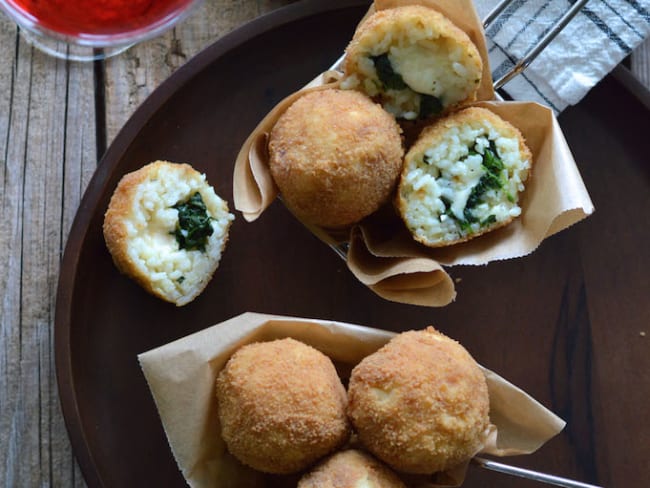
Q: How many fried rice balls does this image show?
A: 7